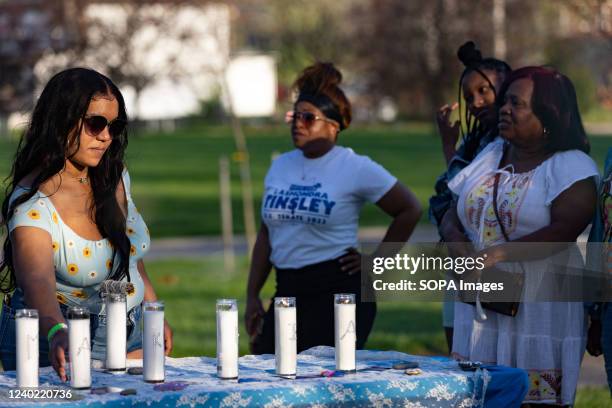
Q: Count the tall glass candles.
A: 7